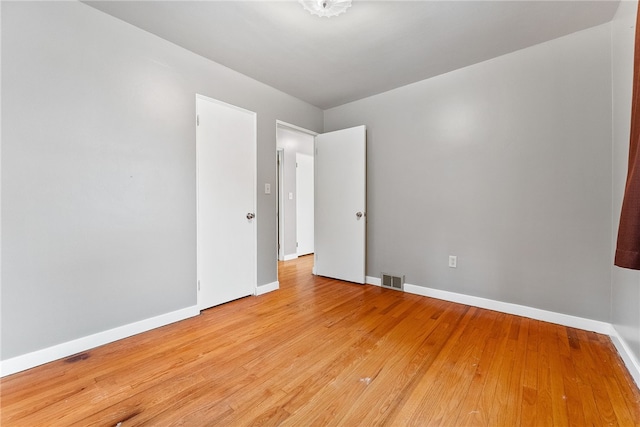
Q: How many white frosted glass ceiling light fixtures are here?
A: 1